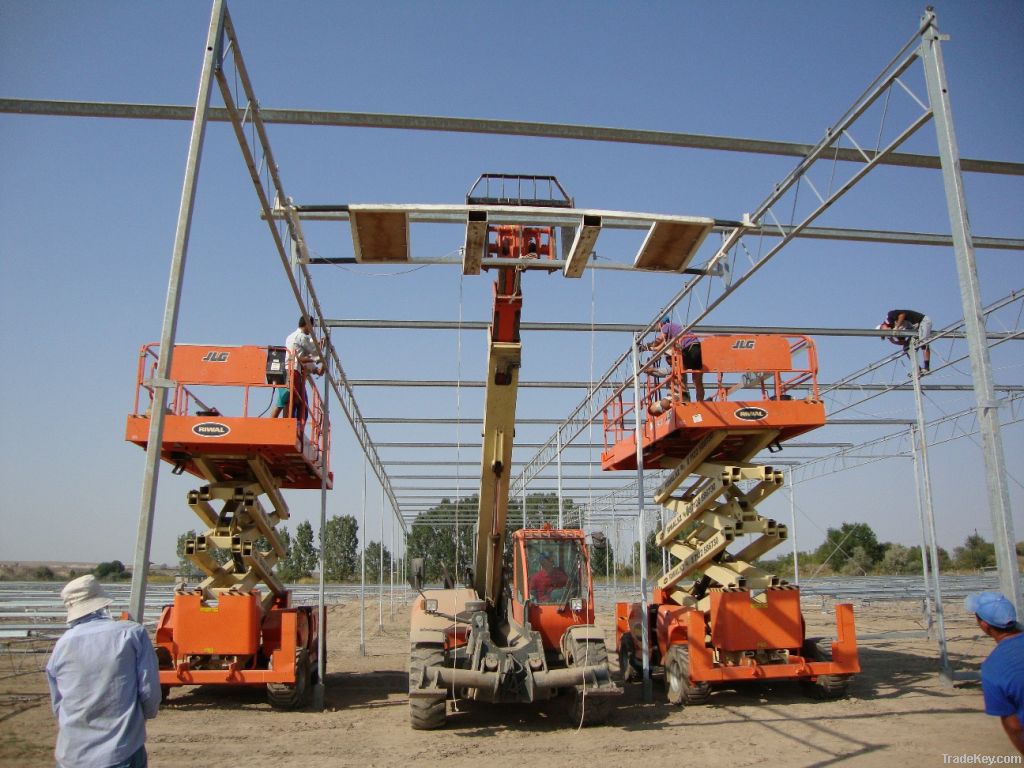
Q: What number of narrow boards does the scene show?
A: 2